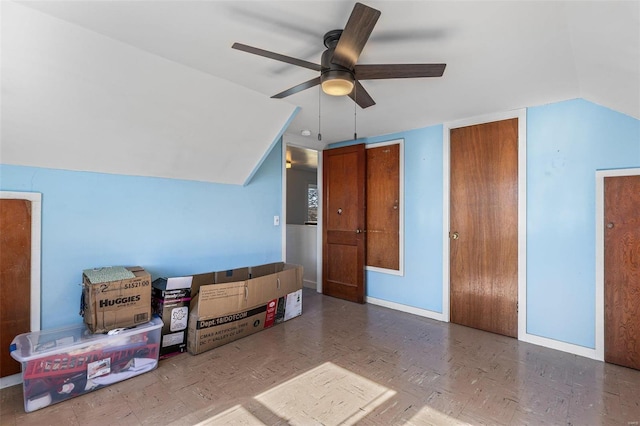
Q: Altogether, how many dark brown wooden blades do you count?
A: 5